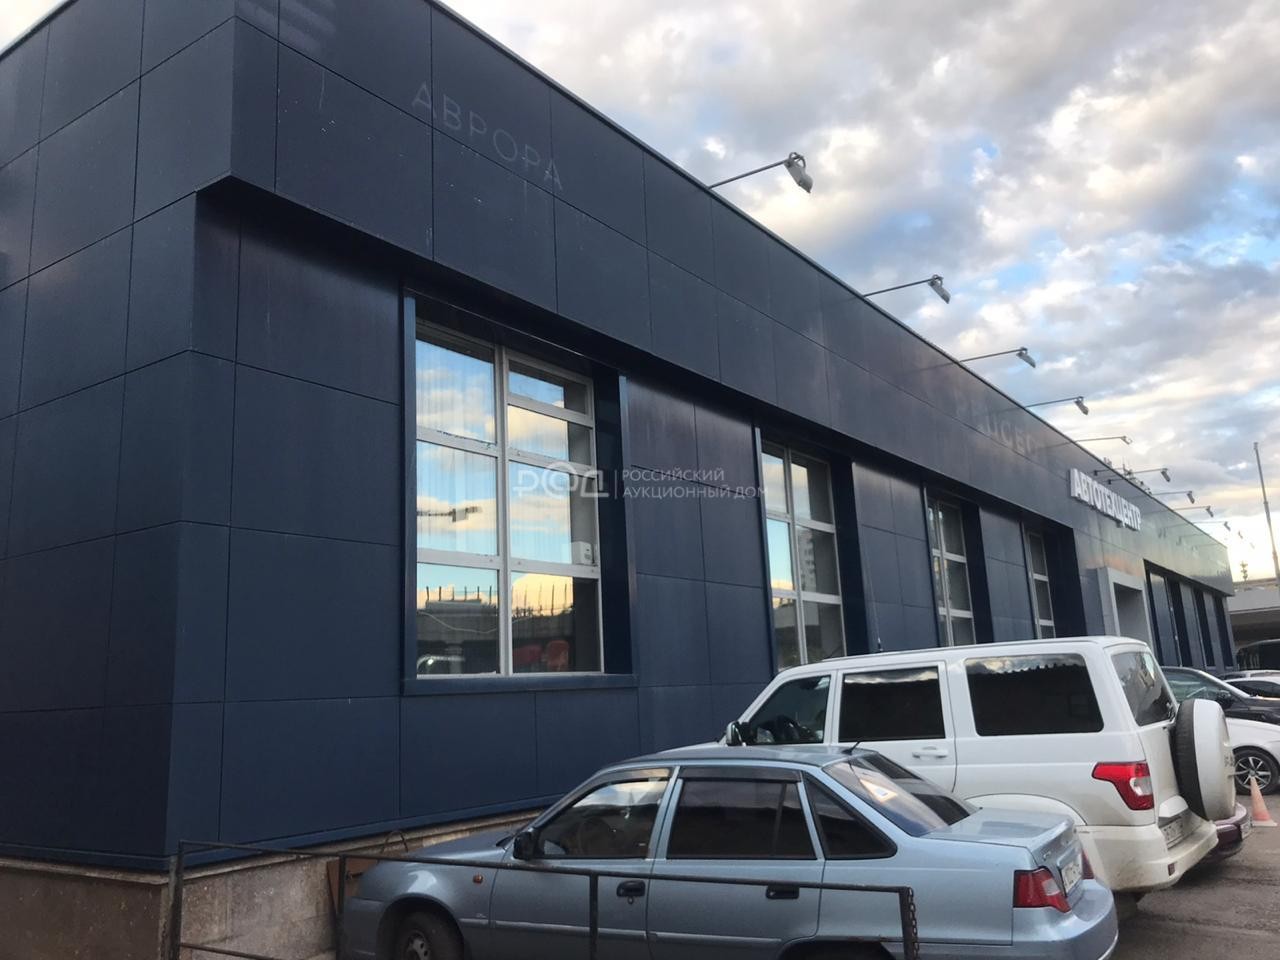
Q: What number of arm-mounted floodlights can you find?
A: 11